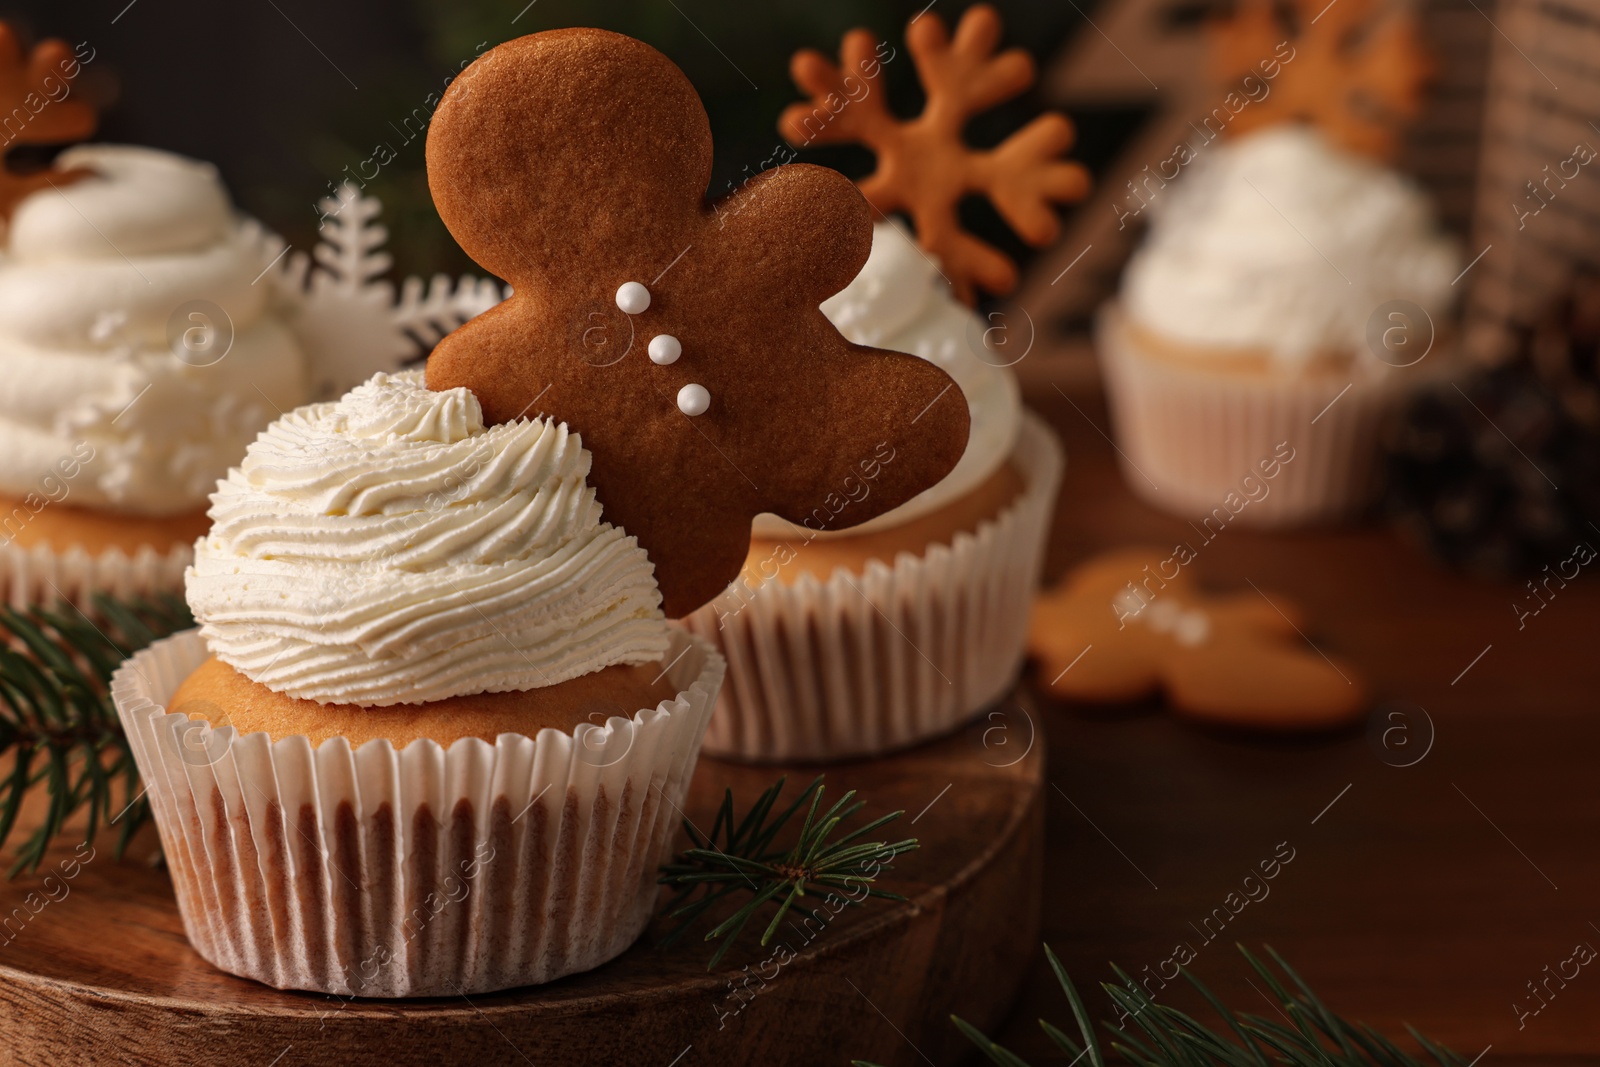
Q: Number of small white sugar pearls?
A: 6